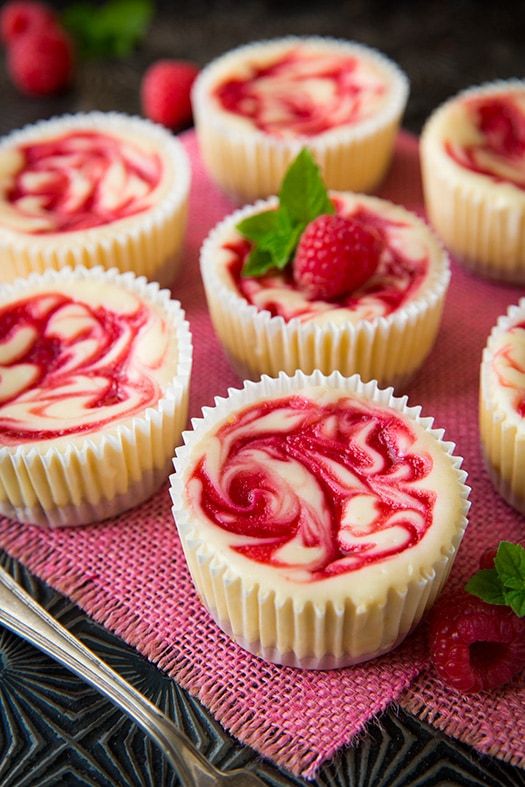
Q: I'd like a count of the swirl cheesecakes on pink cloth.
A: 7